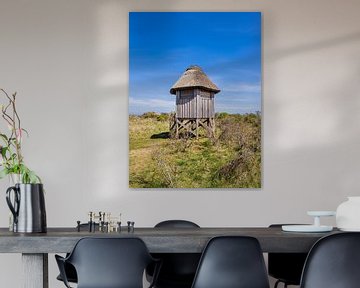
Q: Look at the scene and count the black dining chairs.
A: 6